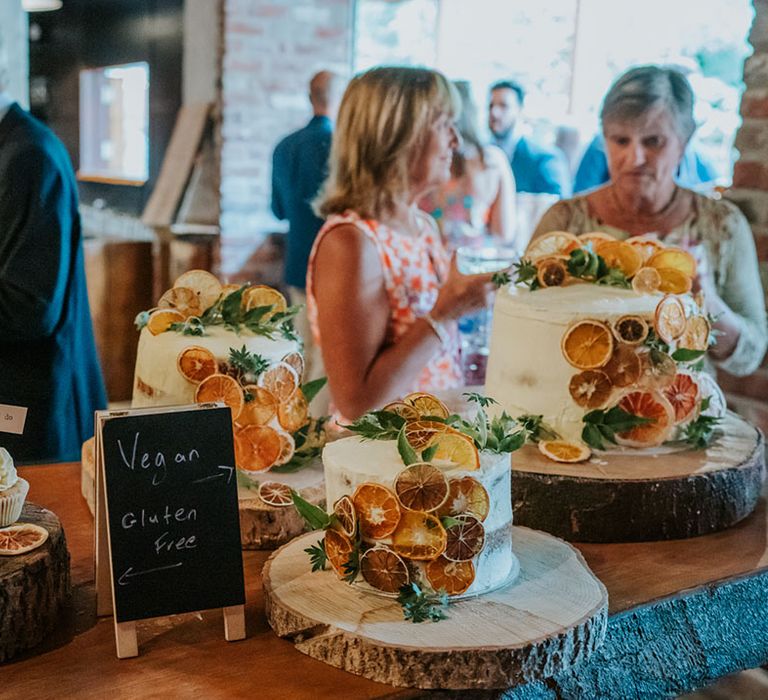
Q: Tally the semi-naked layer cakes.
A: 3